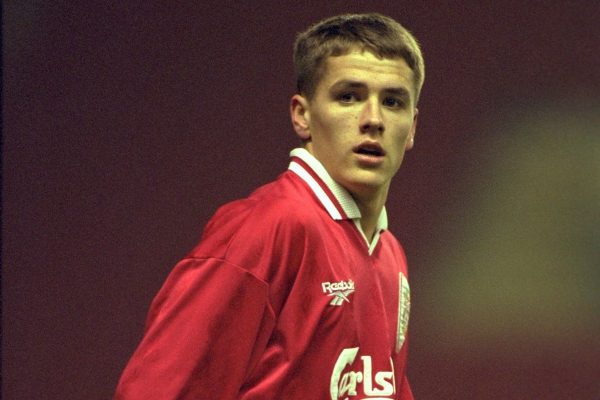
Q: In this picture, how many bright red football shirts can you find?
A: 1